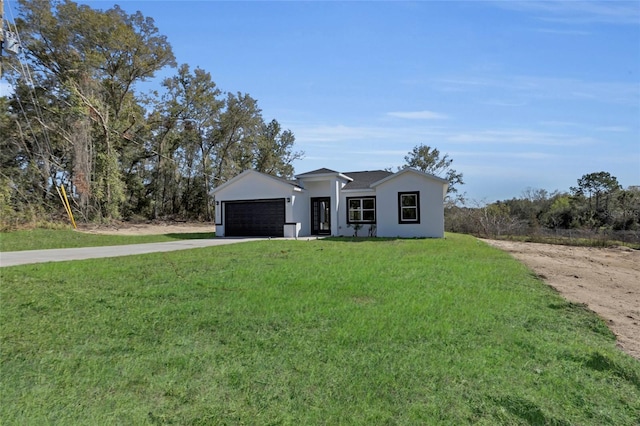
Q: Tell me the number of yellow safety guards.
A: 2